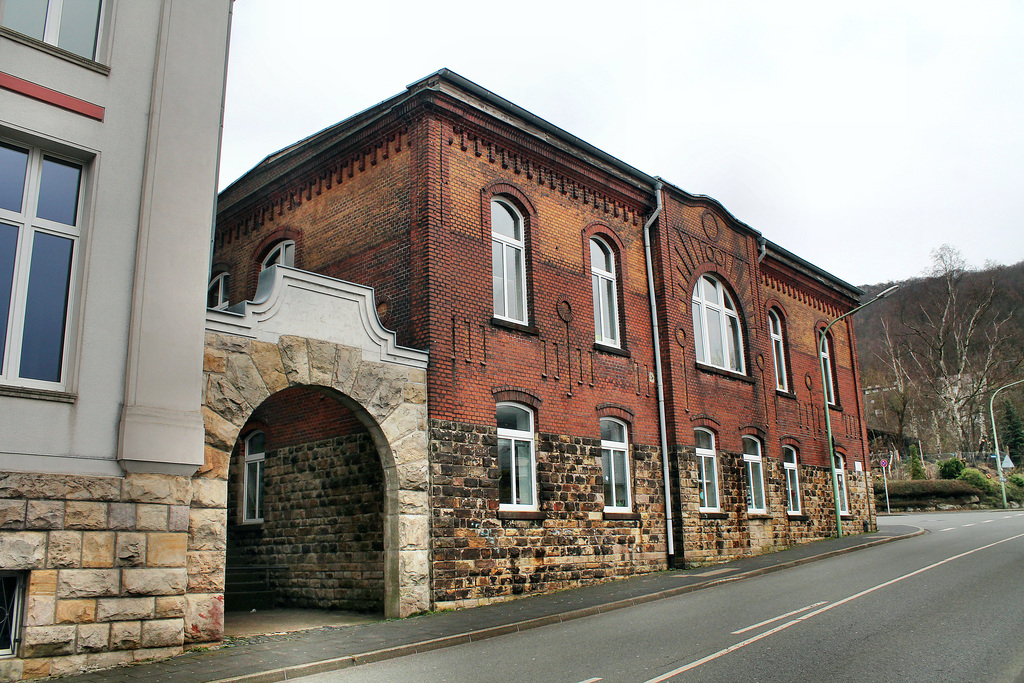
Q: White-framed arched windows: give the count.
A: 14